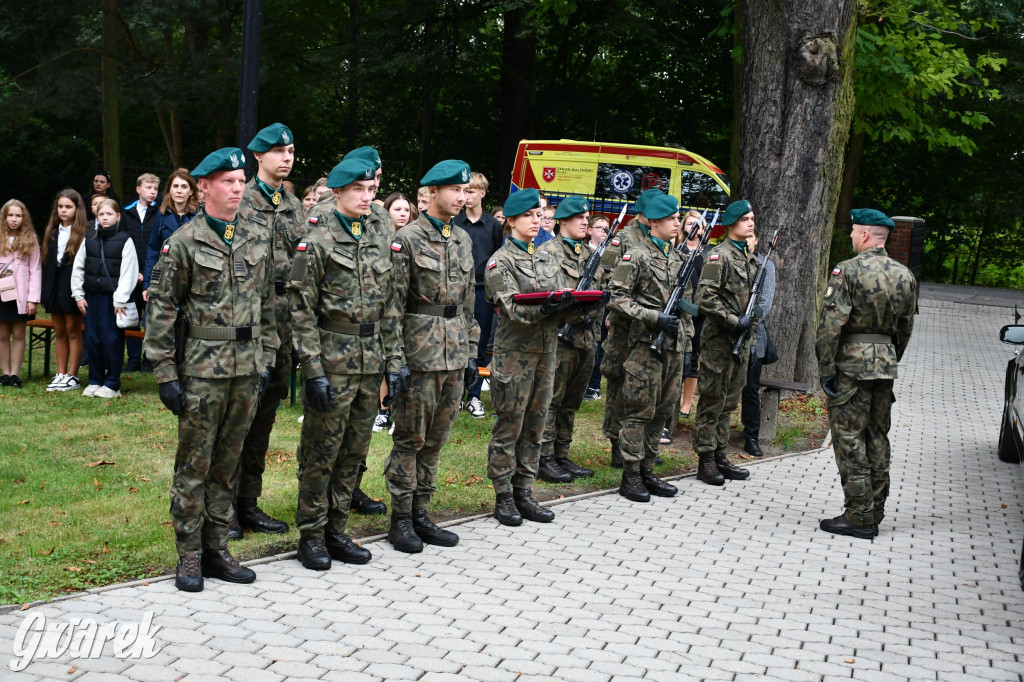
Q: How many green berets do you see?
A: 11